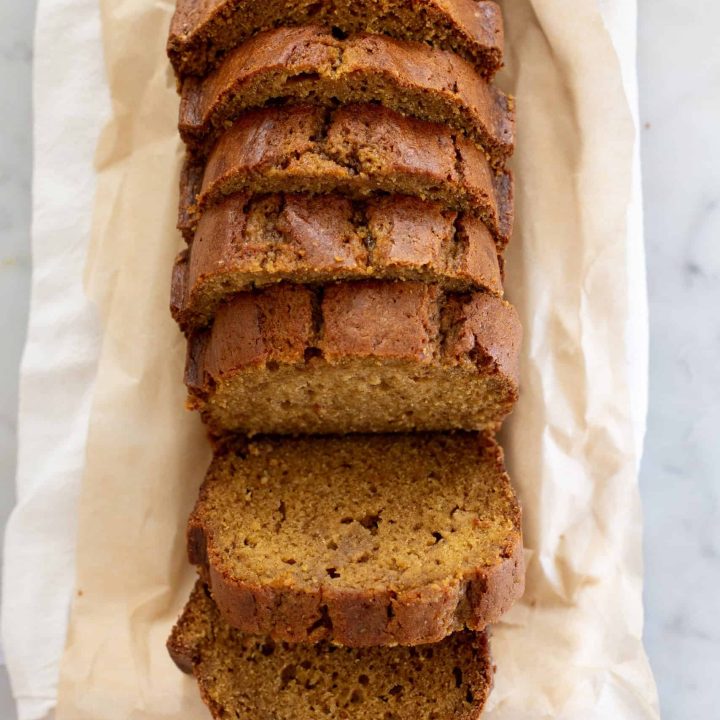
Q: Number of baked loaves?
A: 1